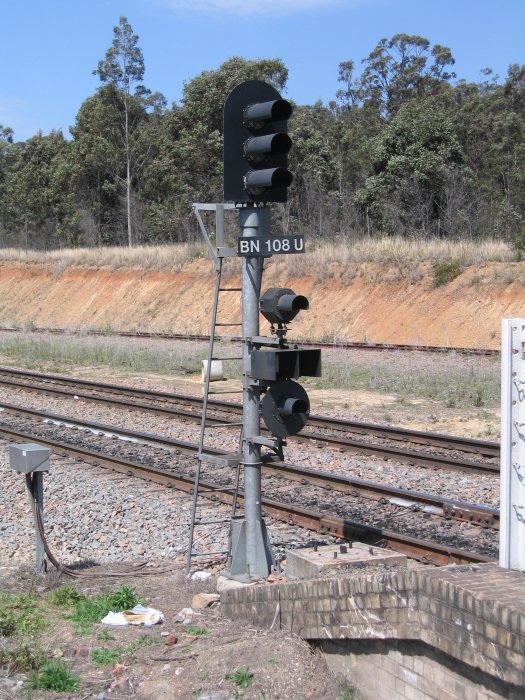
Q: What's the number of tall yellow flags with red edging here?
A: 0